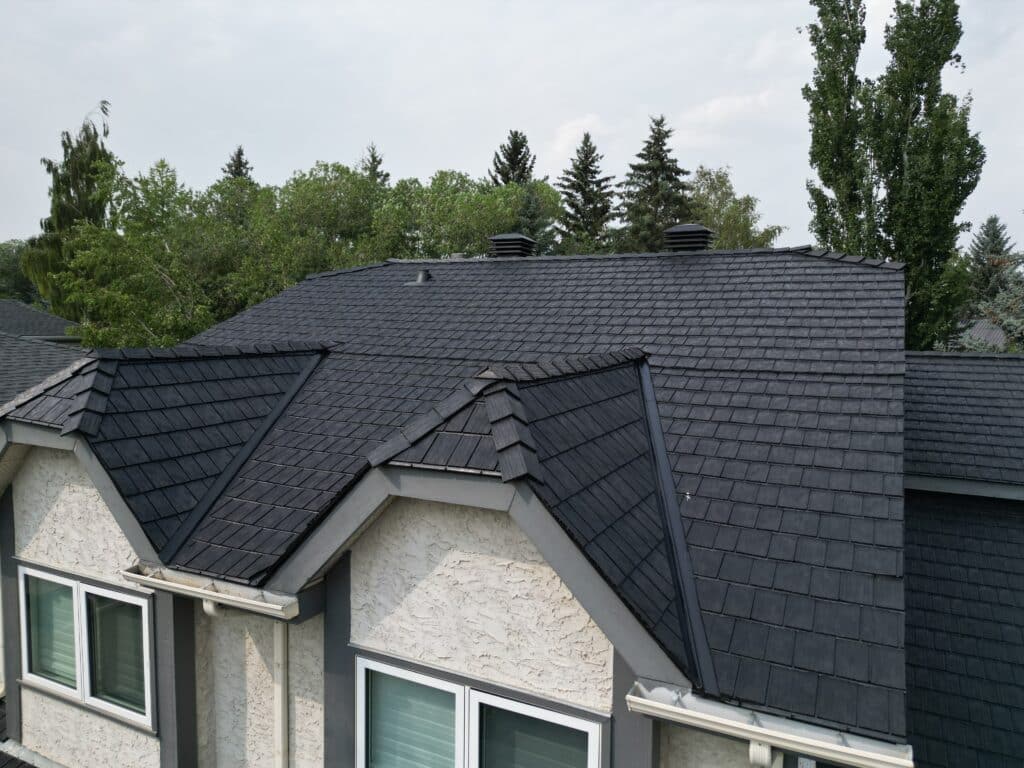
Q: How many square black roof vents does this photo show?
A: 2